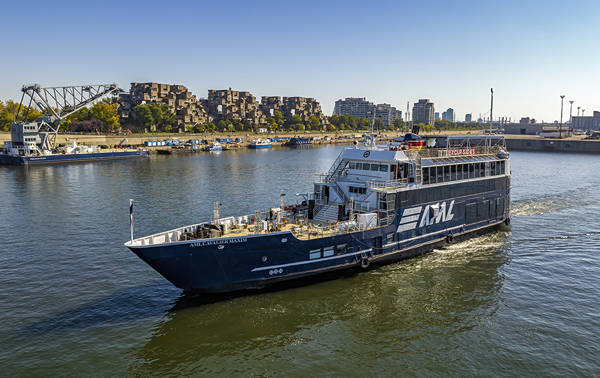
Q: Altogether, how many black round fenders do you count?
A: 3